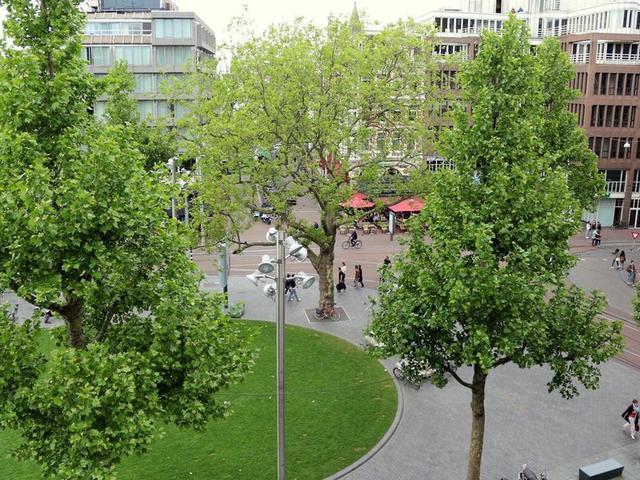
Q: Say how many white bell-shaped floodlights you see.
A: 7